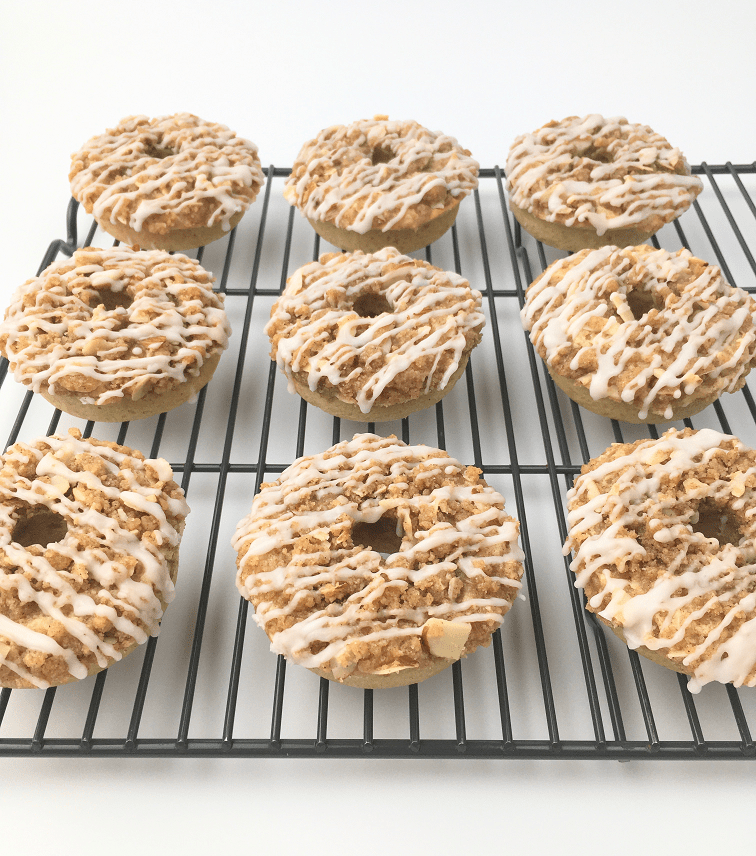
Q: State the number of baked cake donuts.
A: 9